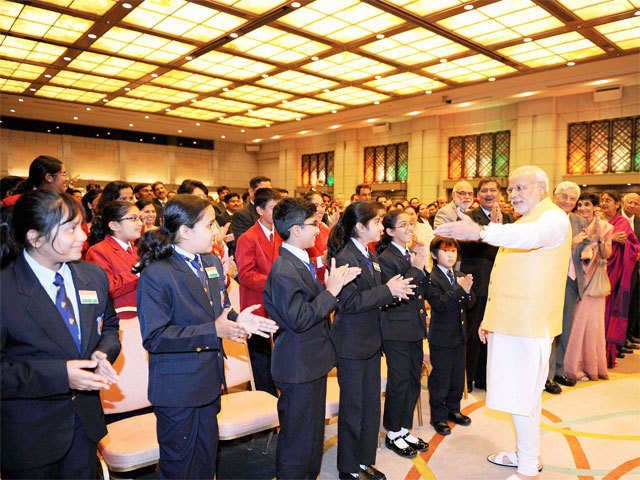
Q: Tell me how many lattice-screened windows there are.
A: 4